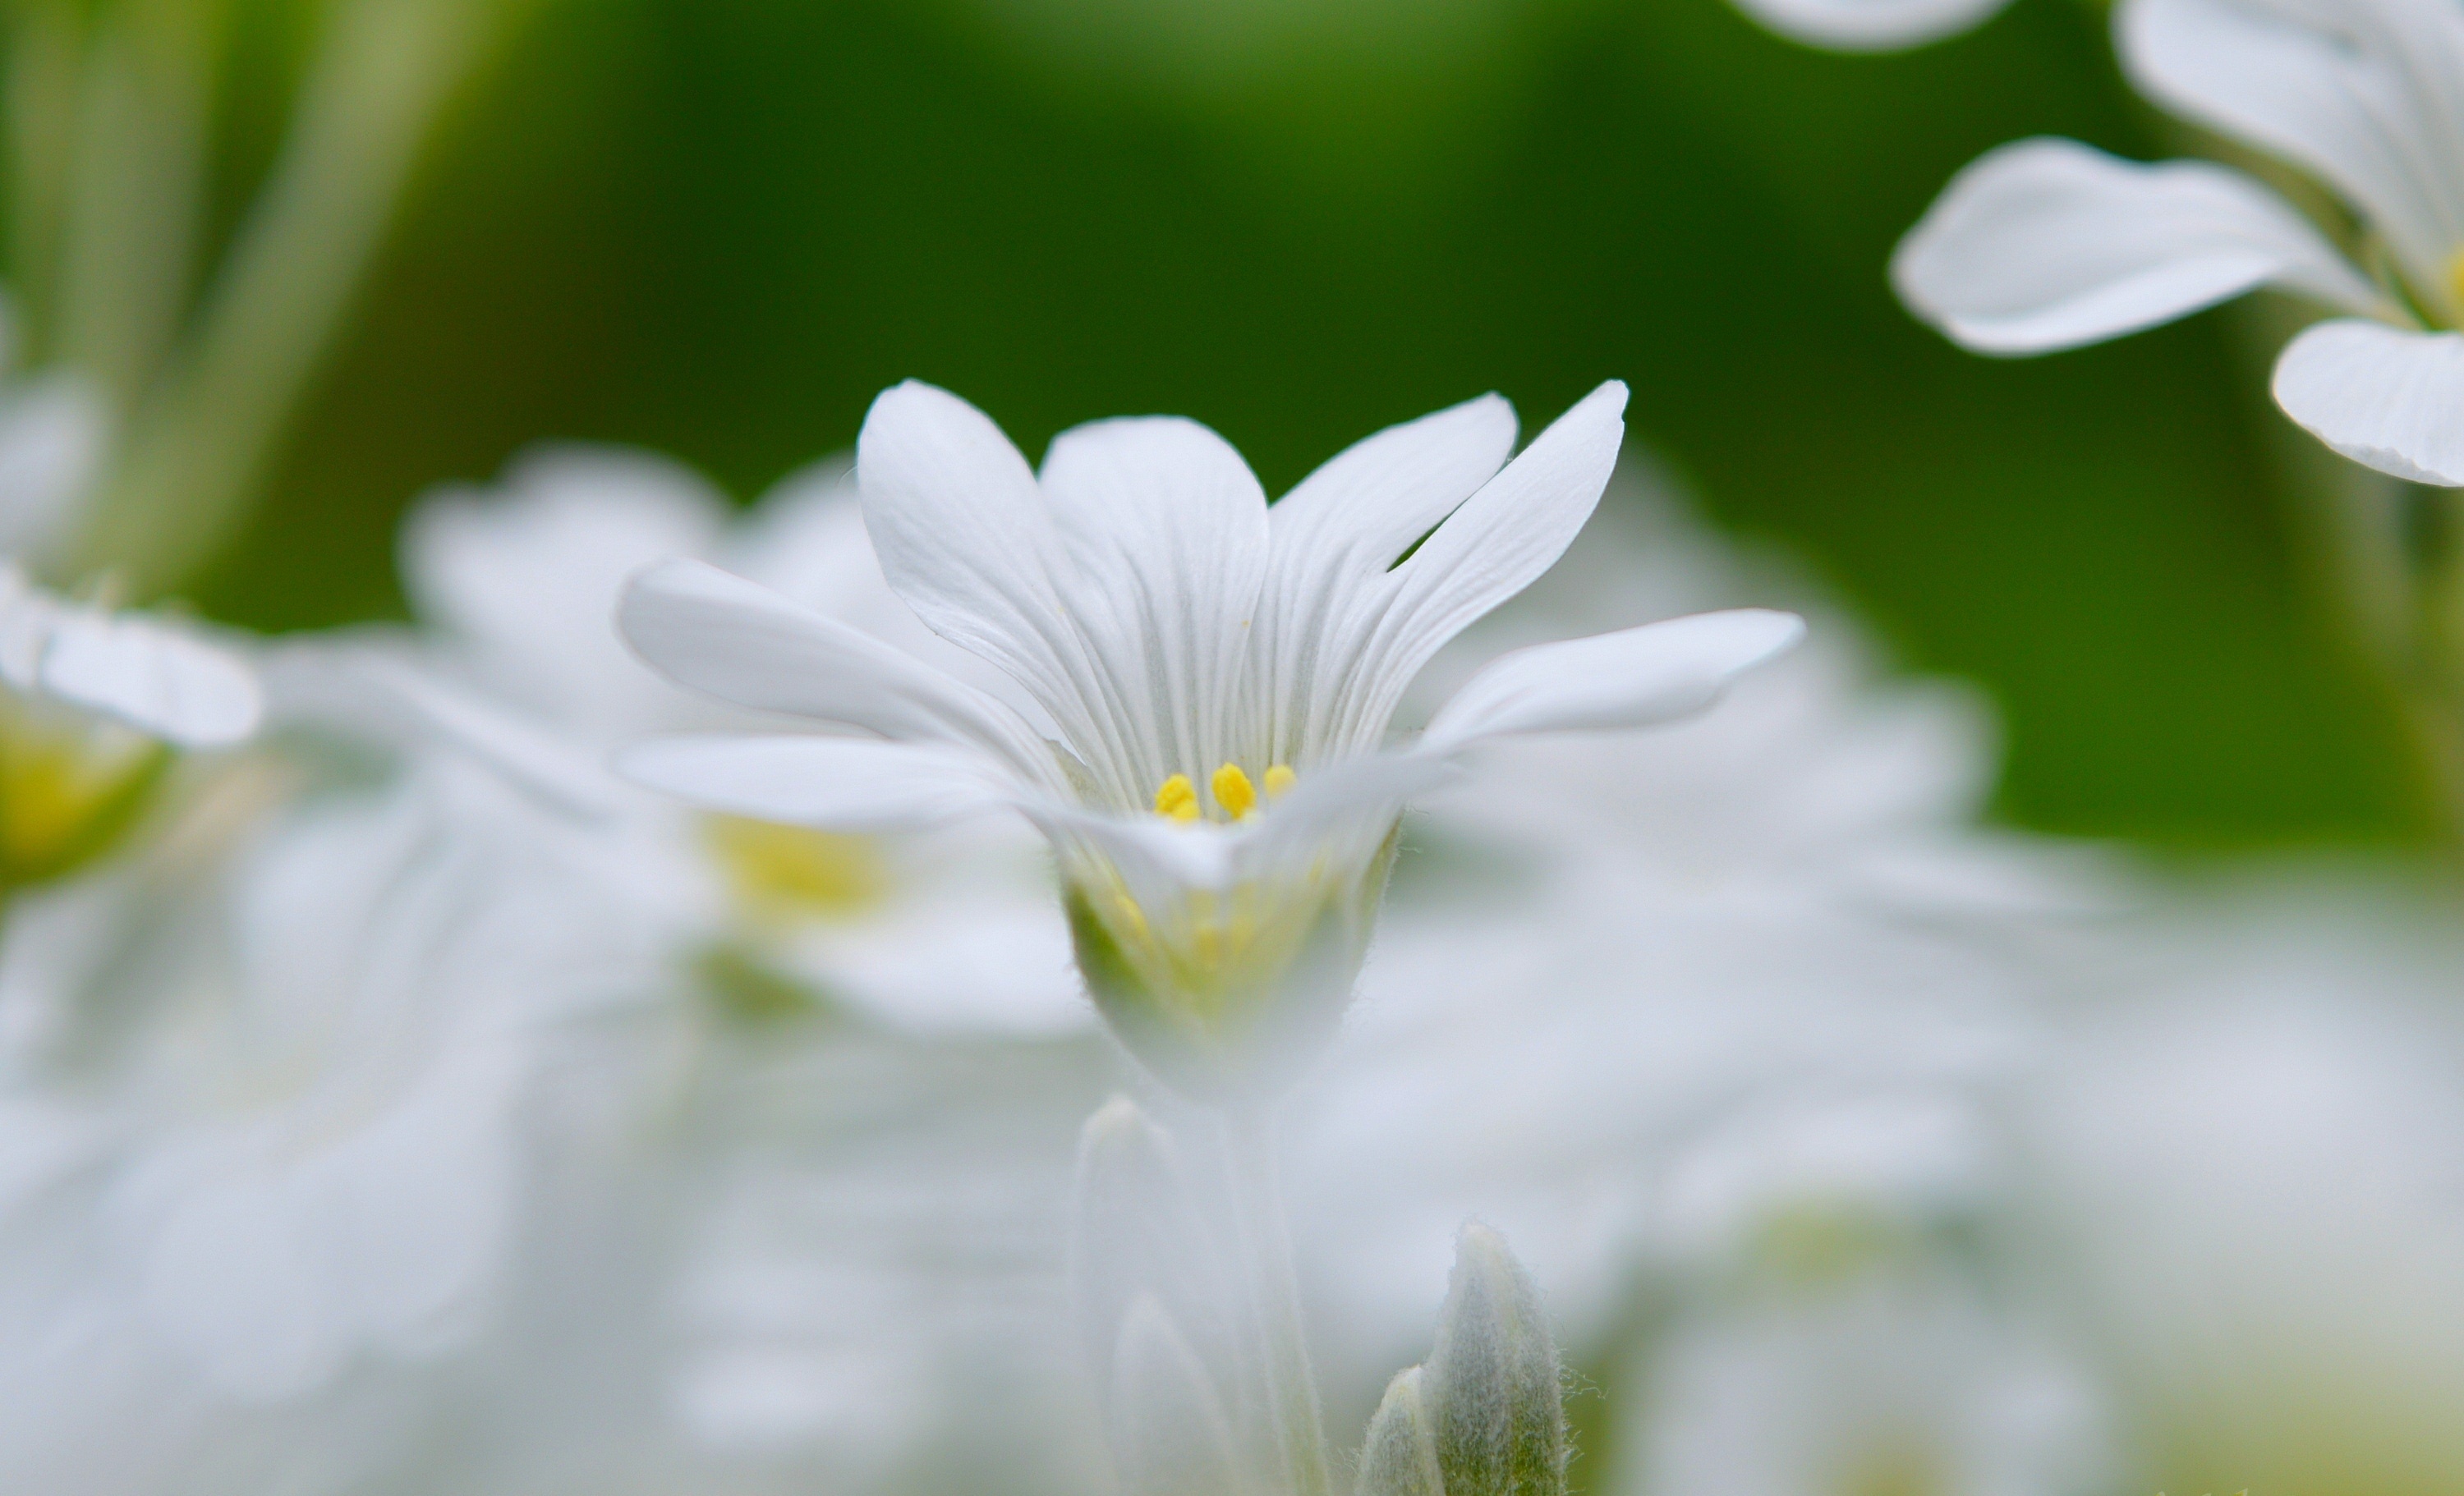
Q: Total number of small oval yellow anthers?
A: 3